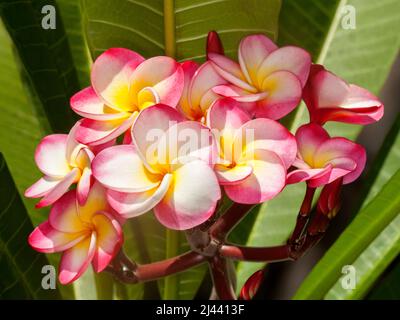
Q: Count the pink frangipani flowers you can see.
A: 9